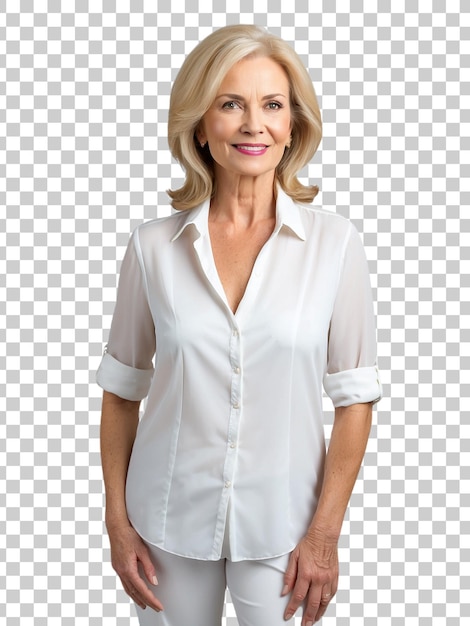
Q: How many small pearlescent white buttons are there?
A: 5